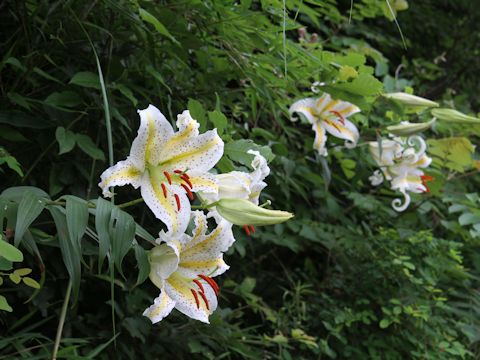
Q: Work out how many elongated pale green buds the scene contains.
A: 4